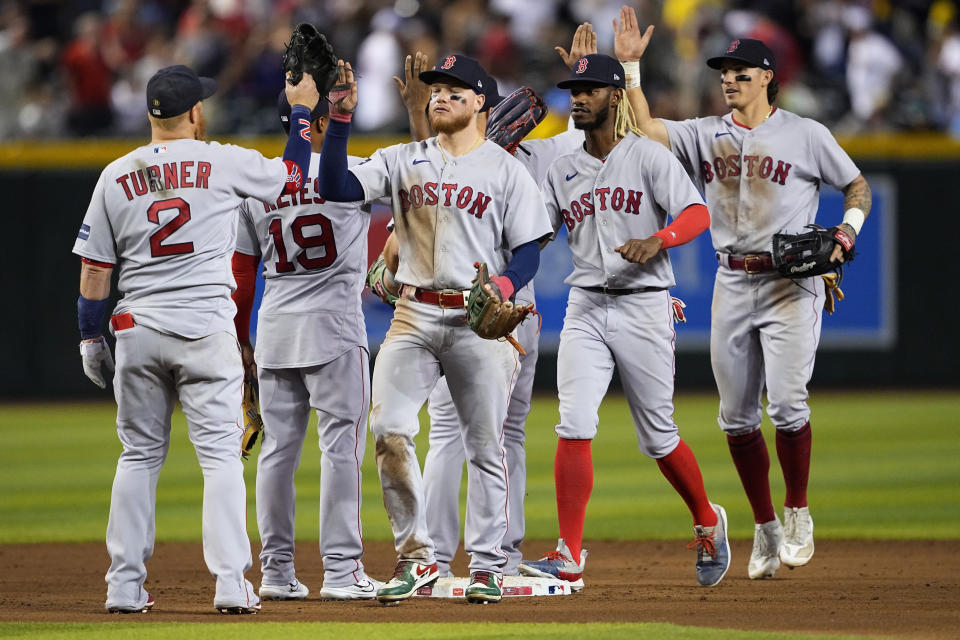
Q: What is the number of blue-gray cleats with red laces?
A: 2